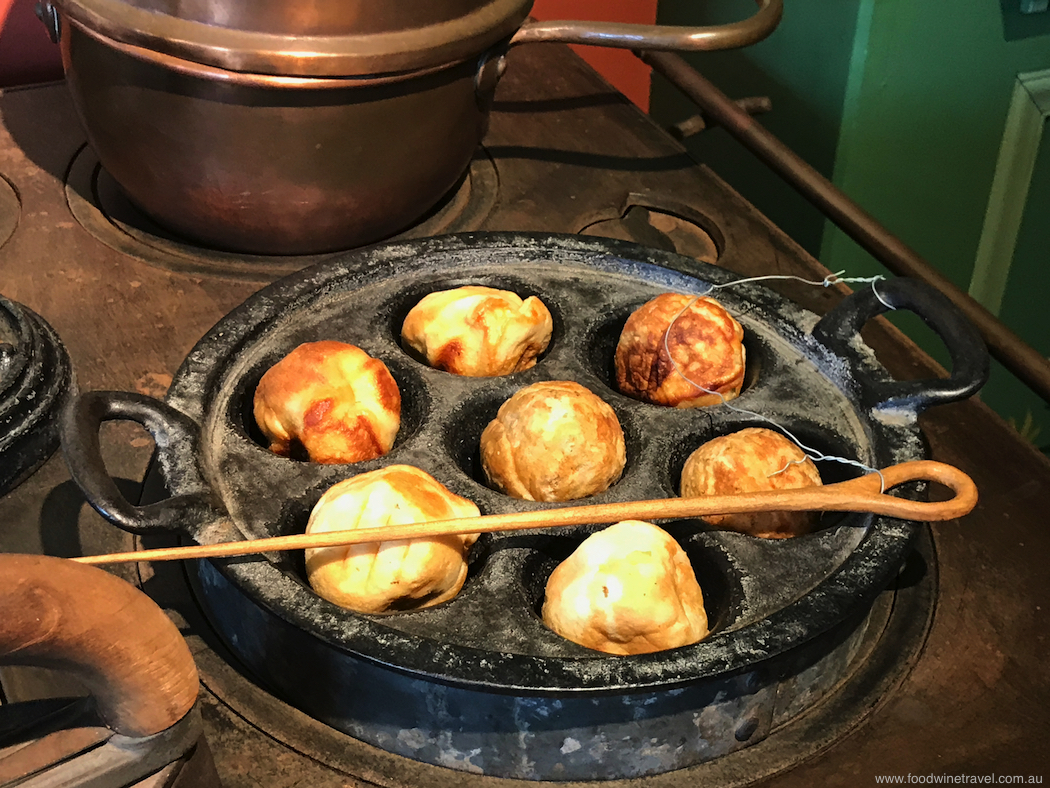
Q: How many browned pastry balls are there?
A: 7